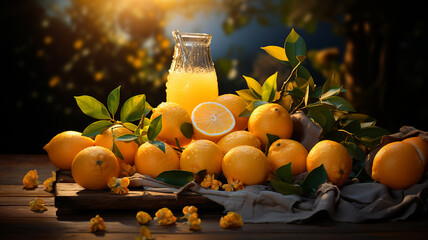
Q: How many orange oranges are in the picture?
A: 15